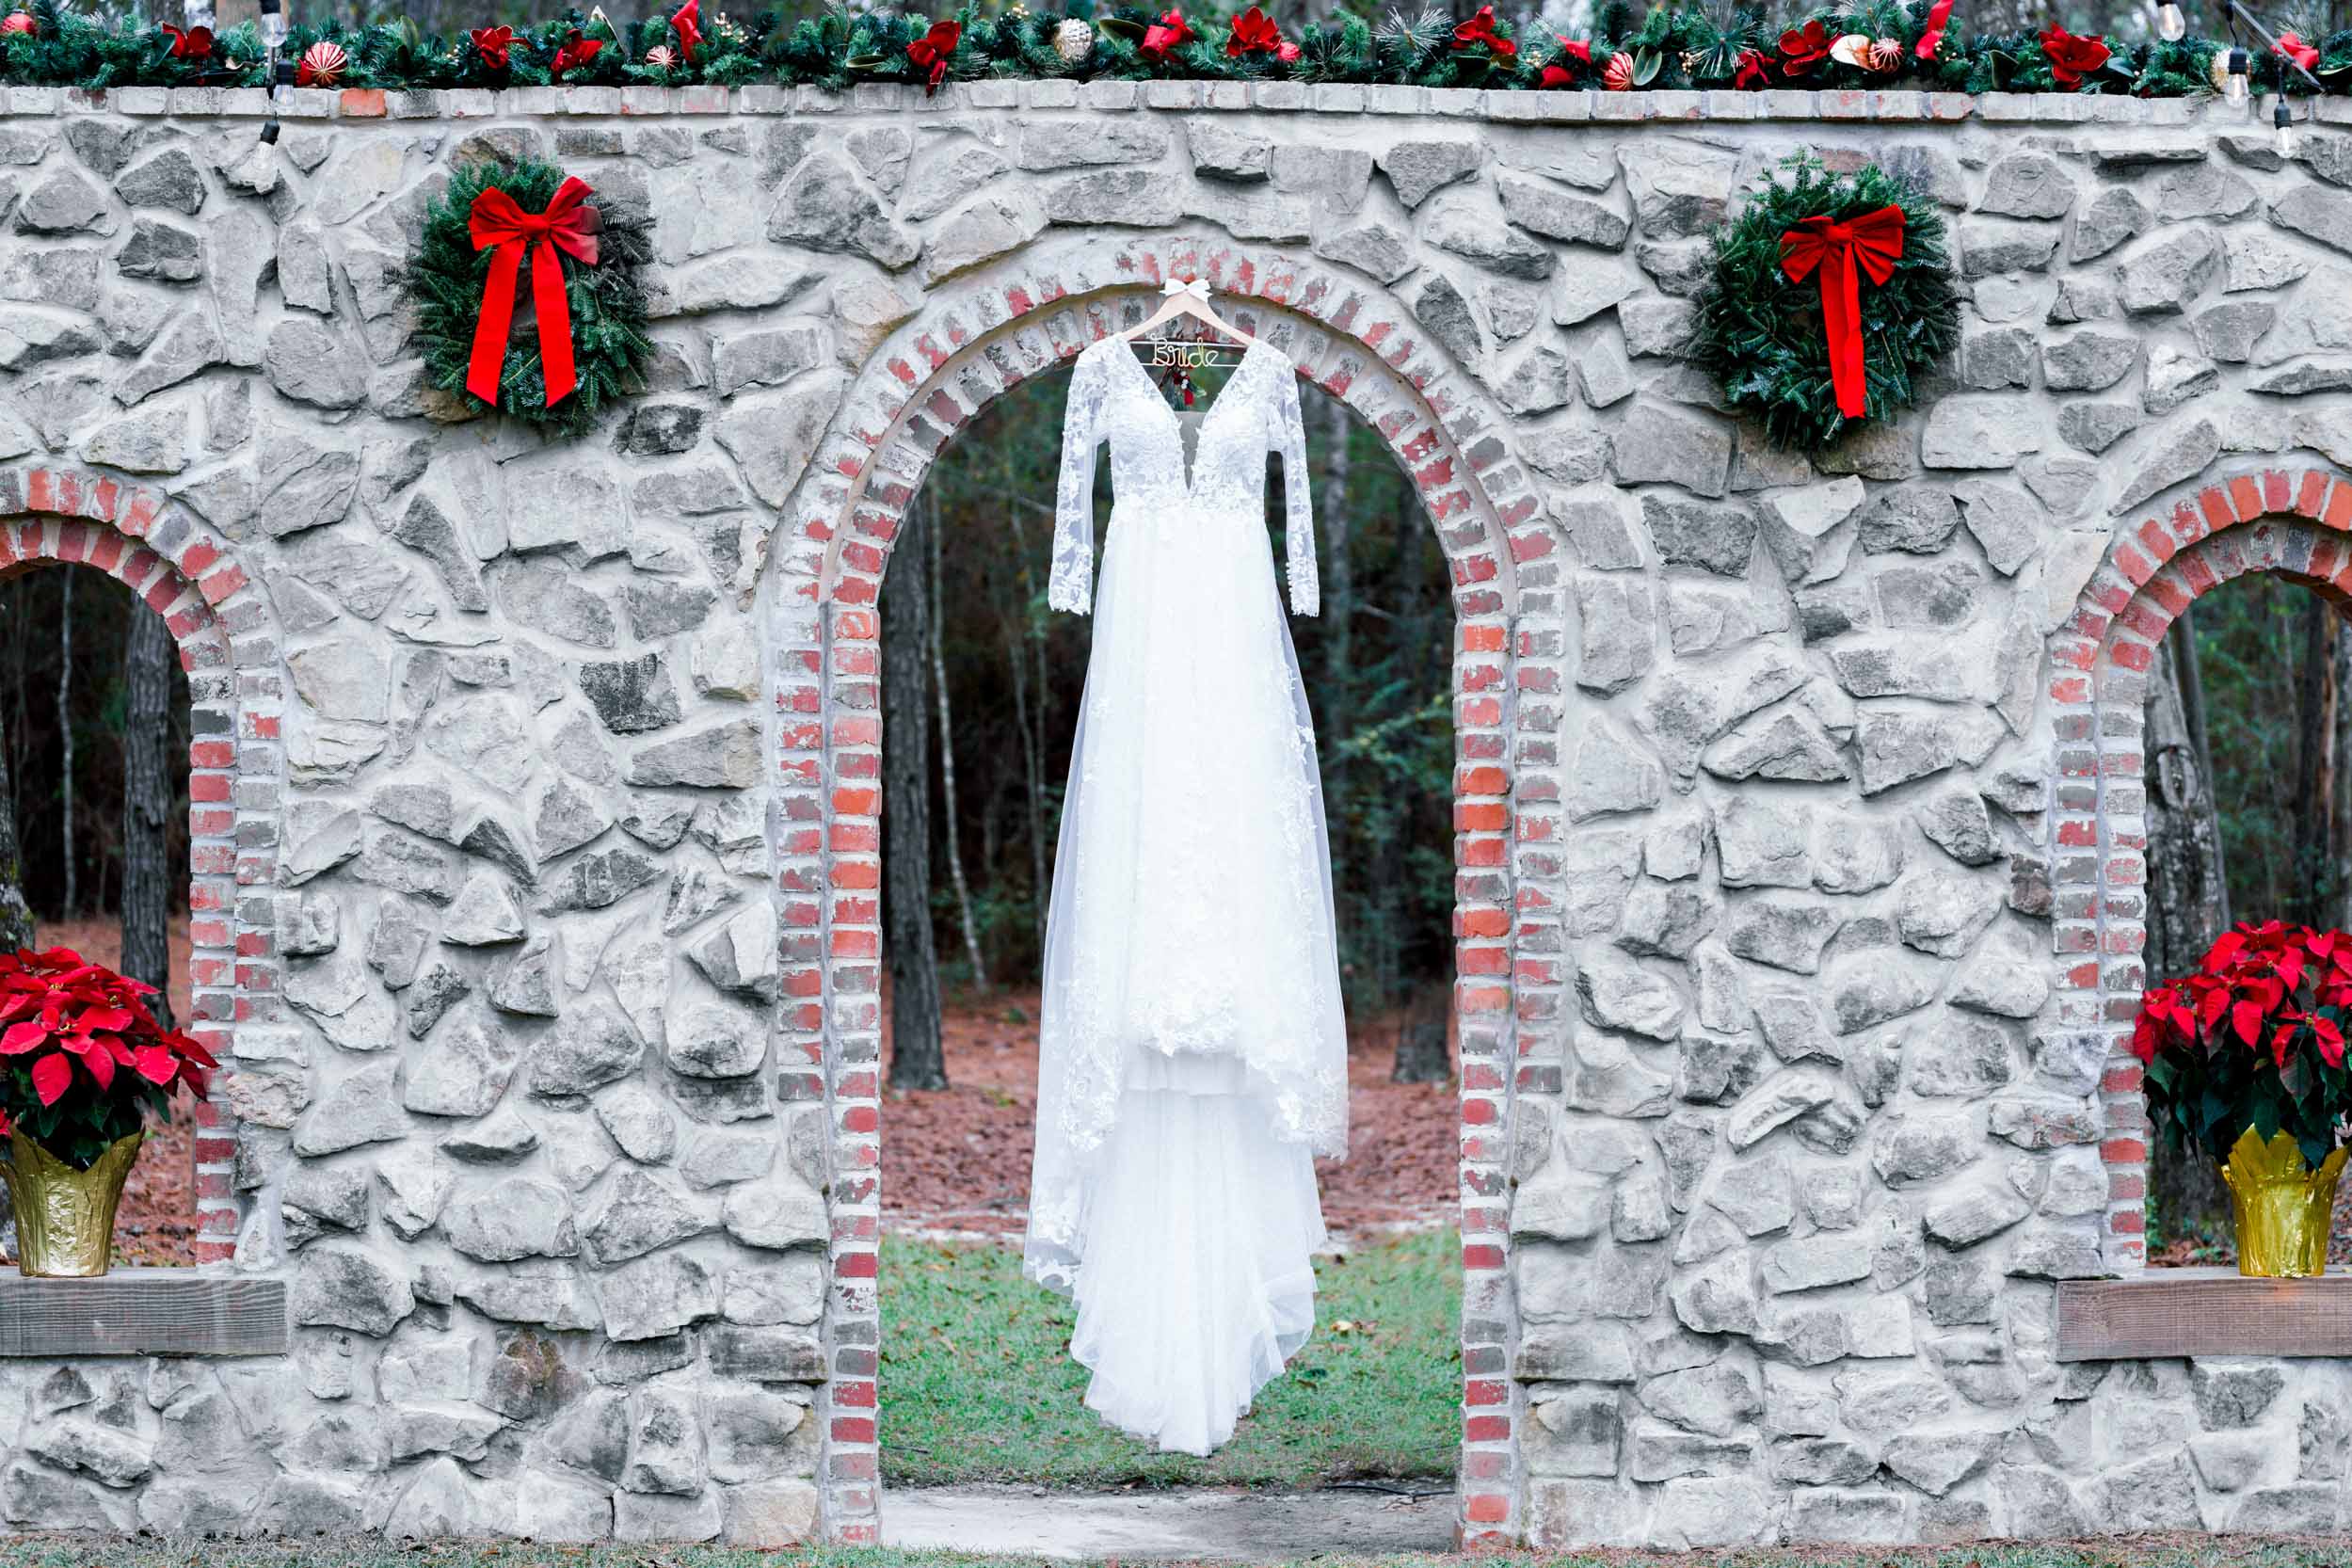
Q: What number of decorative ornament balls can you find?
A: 8